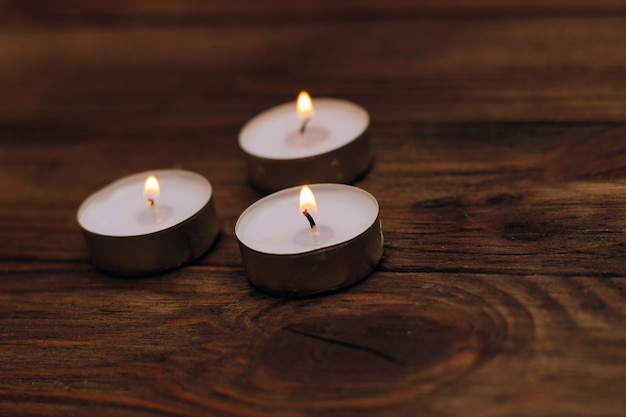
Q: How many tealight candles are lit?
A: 3